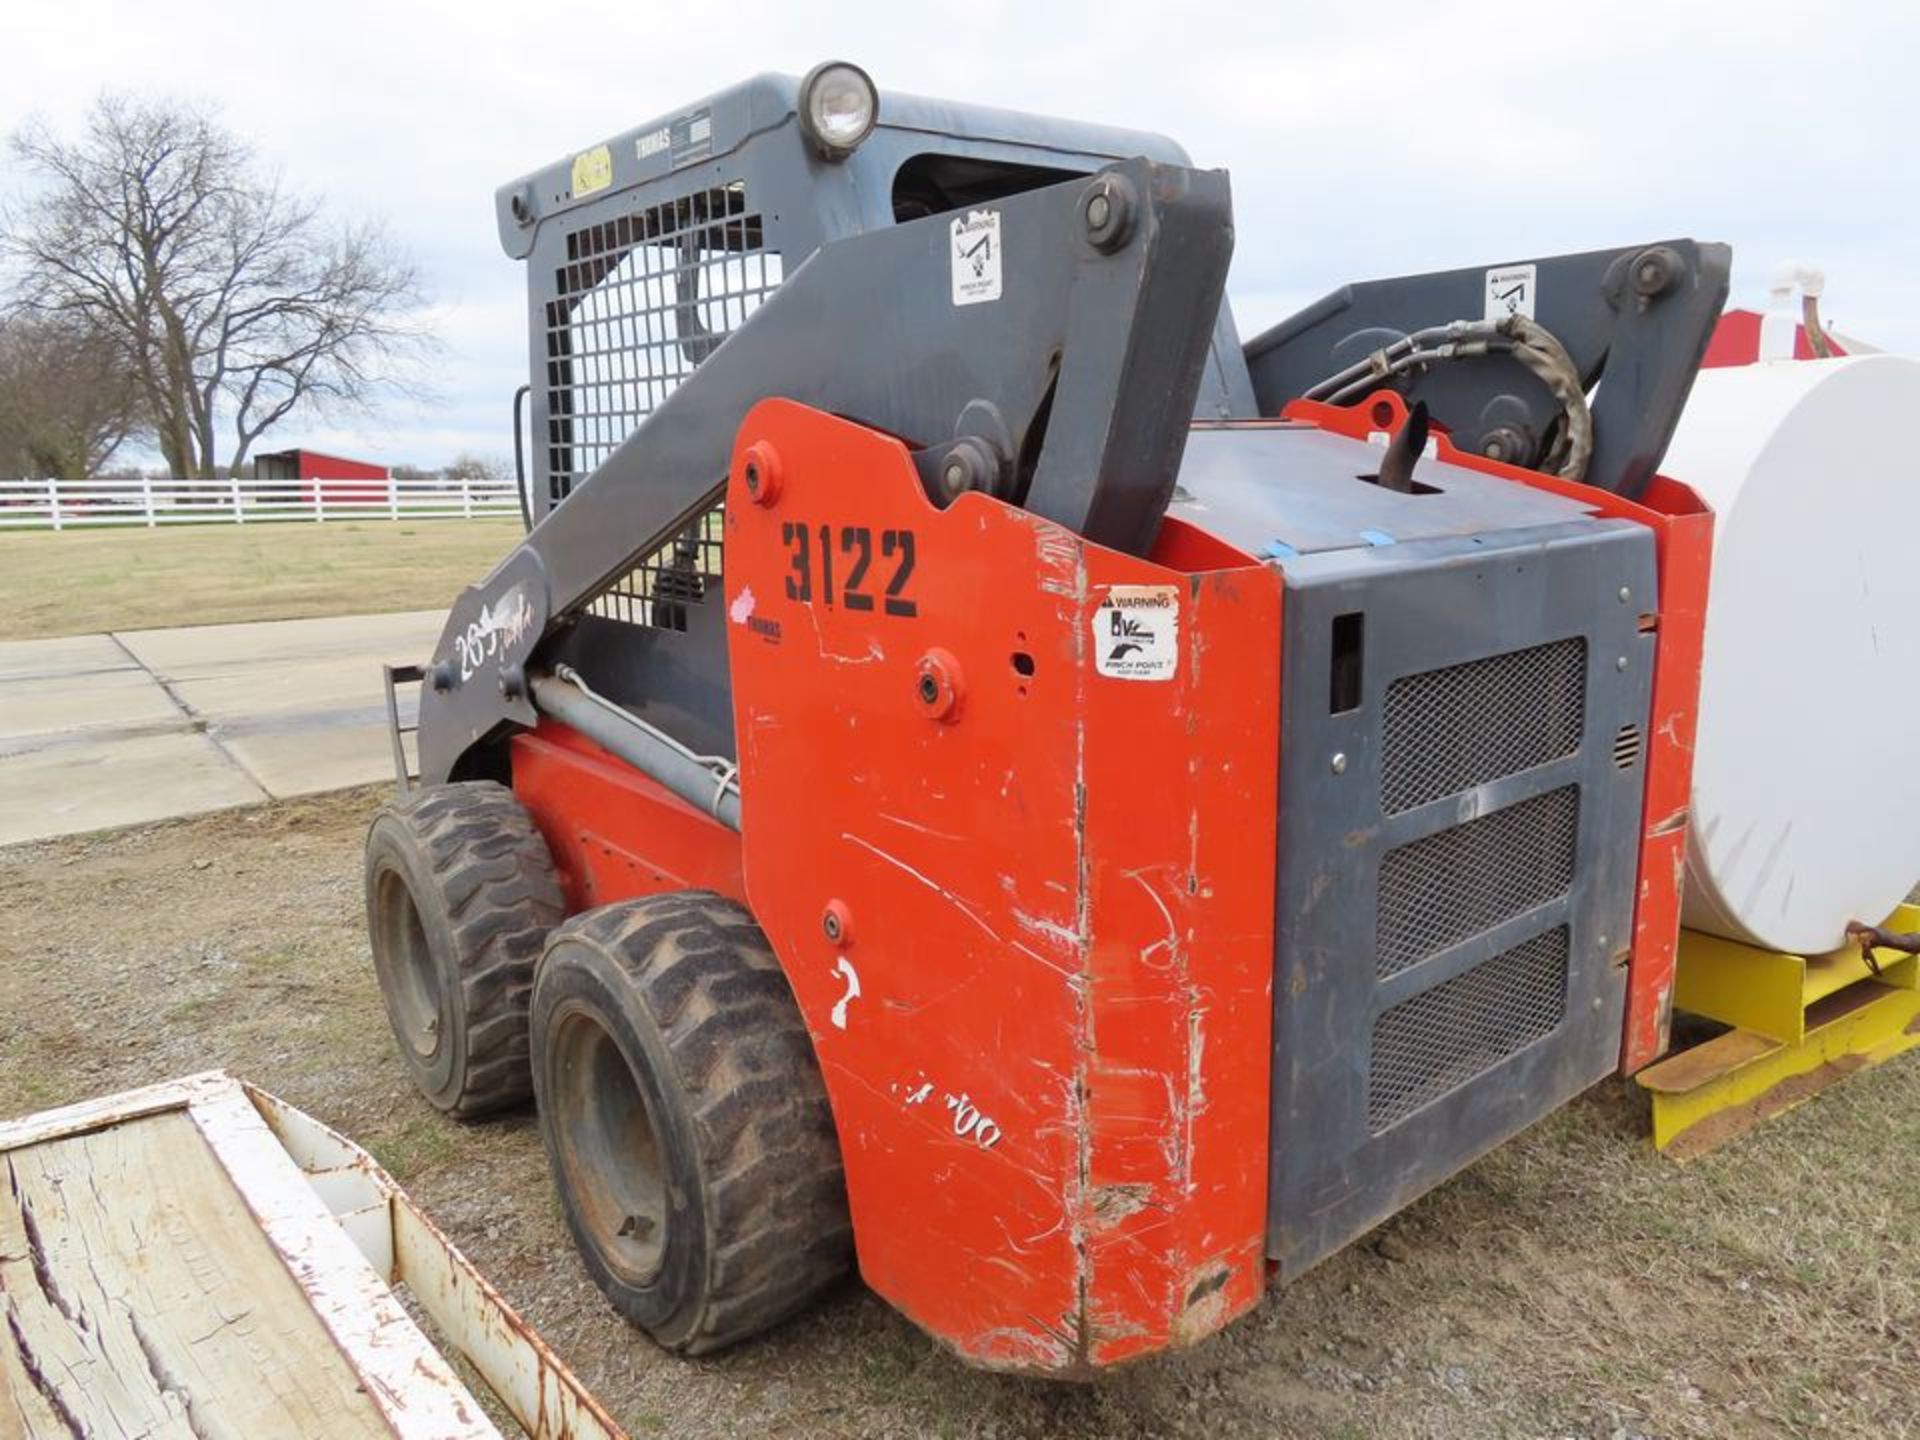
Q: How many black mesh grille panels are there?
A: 3